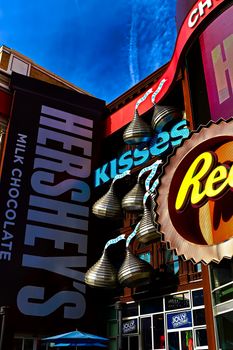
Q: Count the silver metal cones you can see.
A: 7